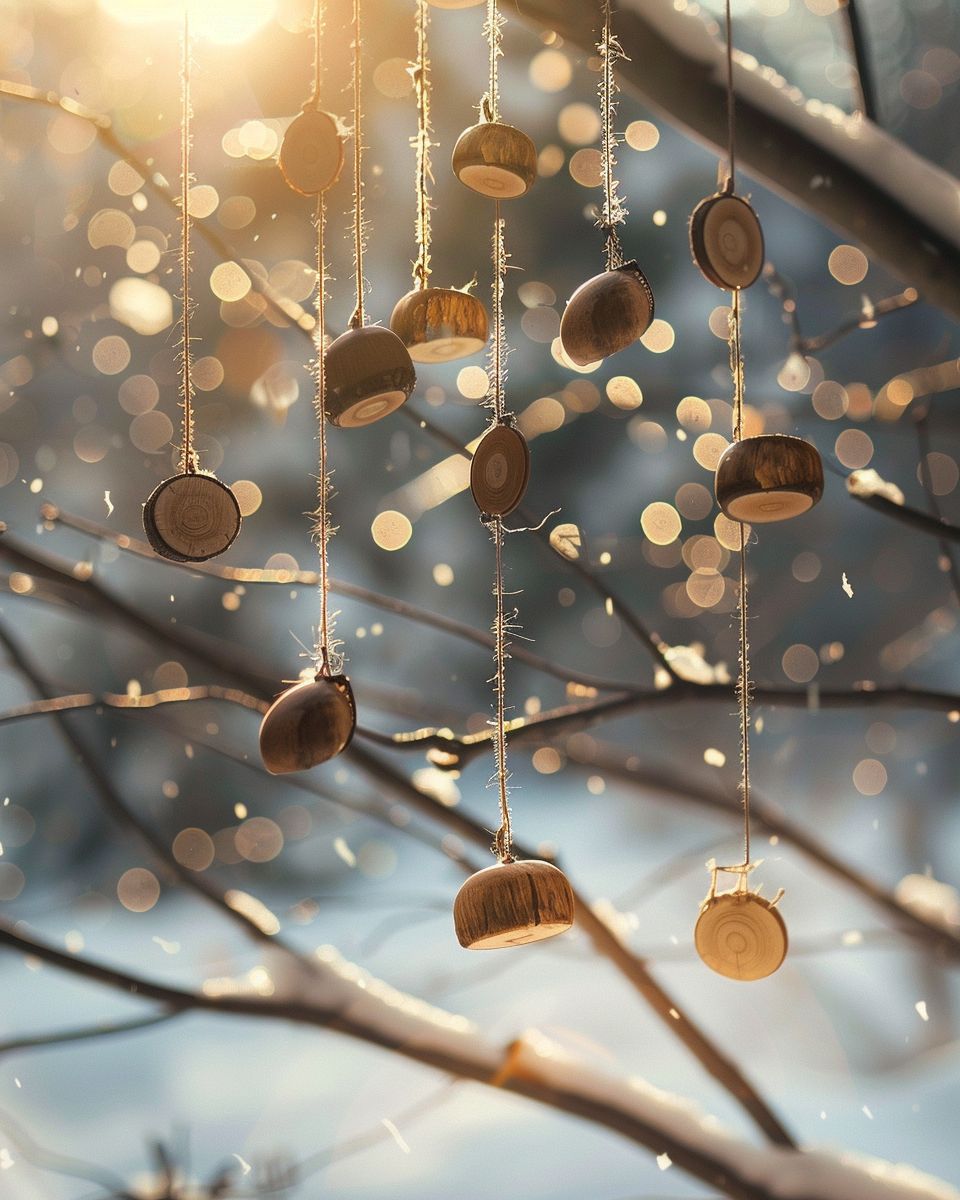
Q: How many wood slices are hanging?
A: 12